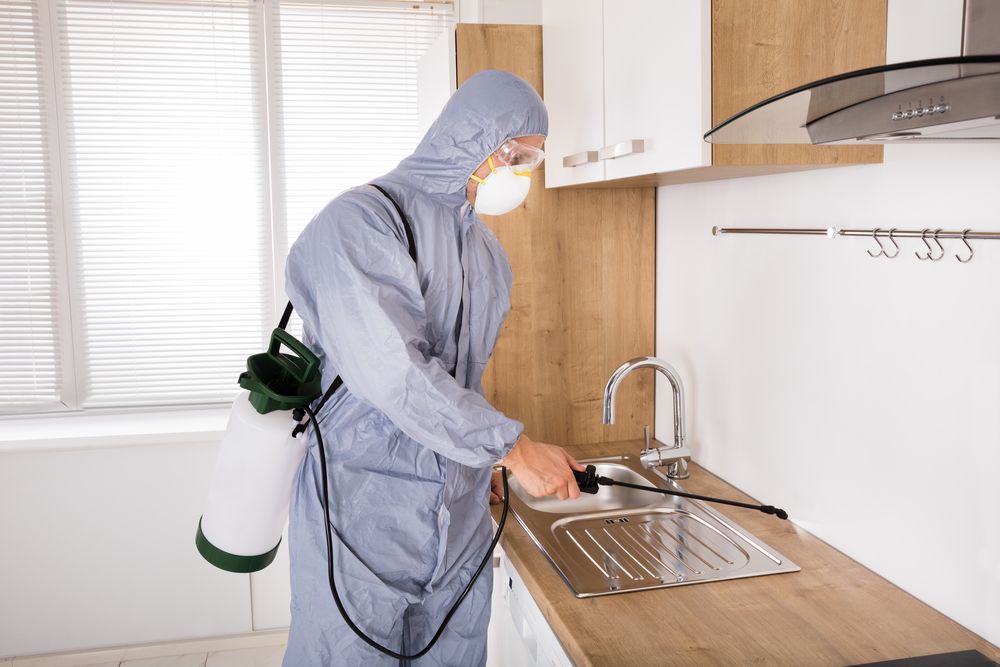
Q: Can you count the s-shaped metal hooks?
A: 5